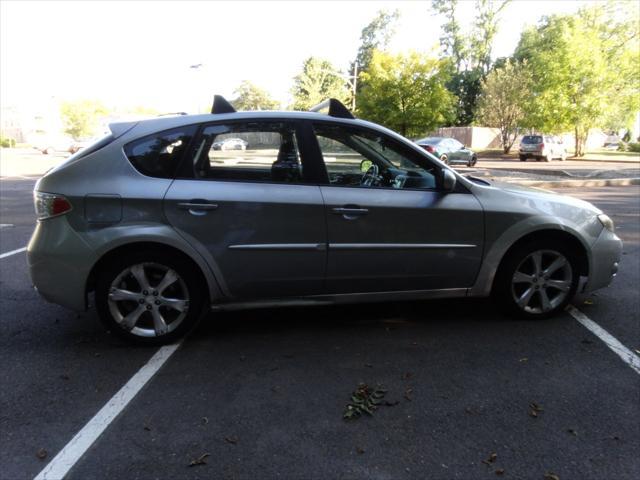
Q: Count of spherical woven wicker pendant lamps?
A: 0